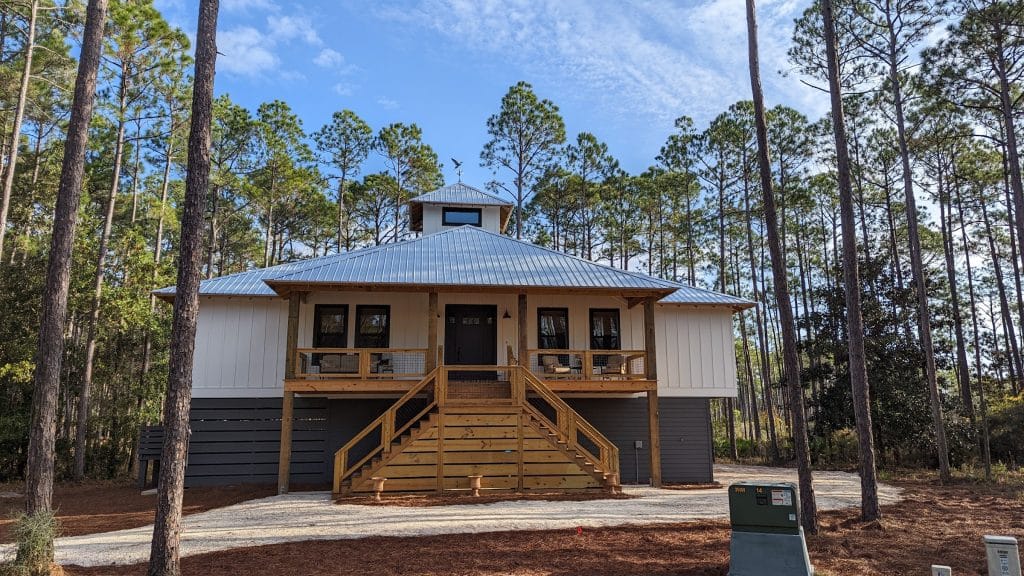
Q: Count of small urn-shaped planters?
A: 3